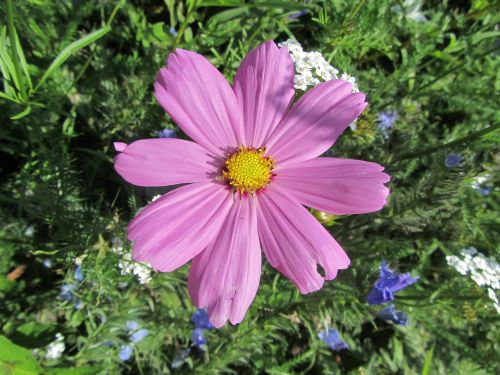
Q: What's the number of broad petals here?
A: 8